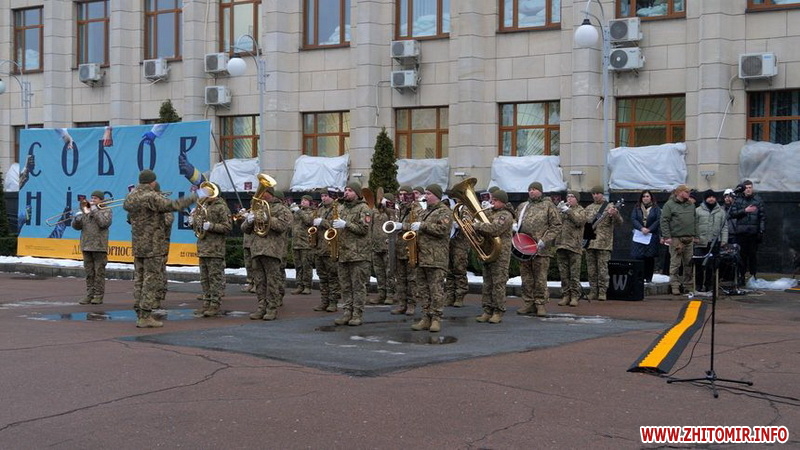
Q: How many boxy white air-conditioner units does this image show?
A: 9